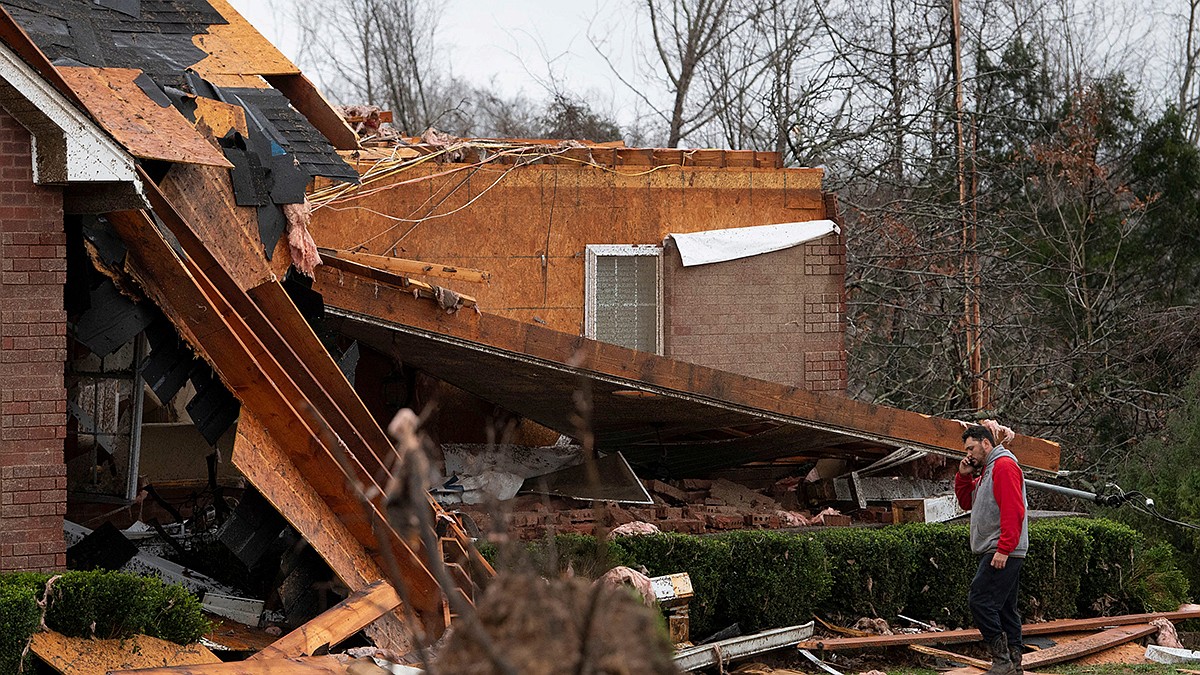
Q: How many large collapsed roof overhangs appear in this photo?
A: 1